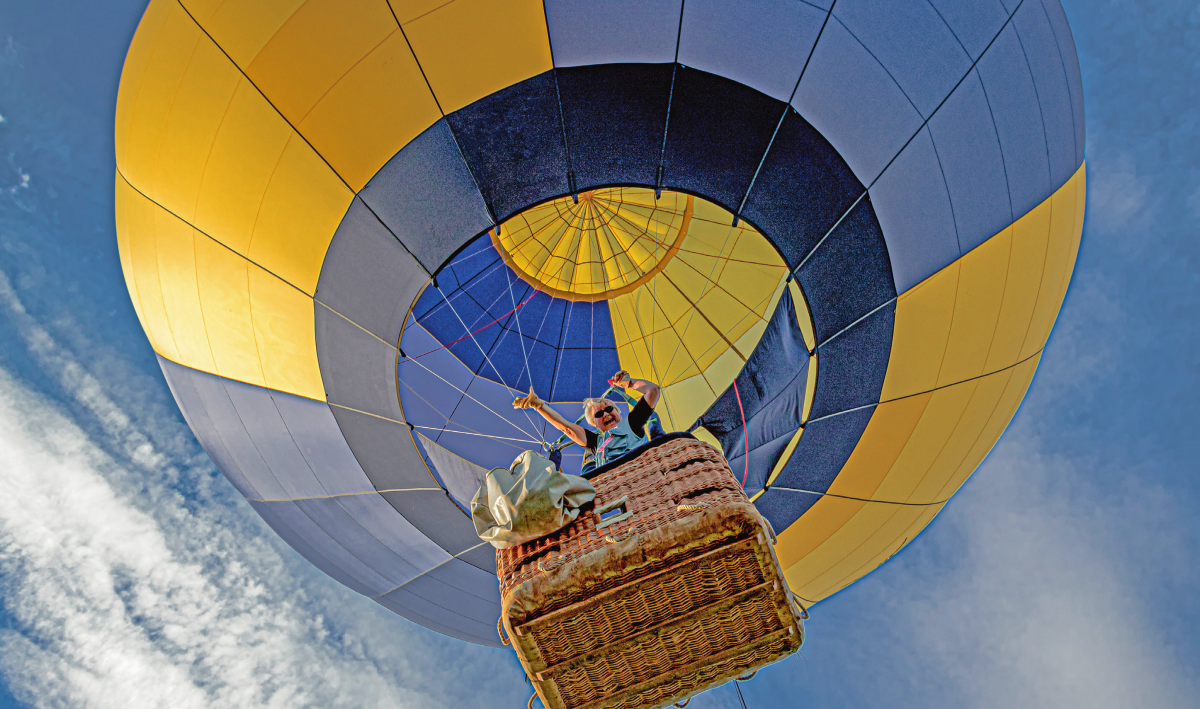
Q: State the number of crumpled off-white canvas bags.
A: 1